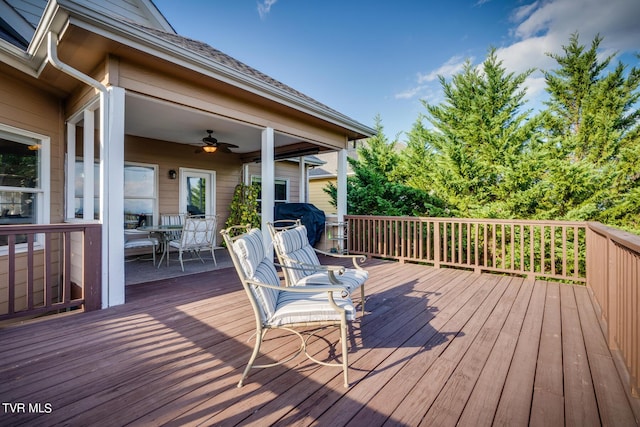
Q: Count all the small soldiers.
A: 0